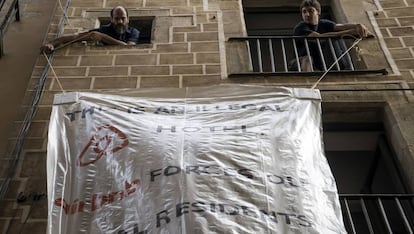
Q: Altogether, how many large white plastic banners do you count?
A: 1